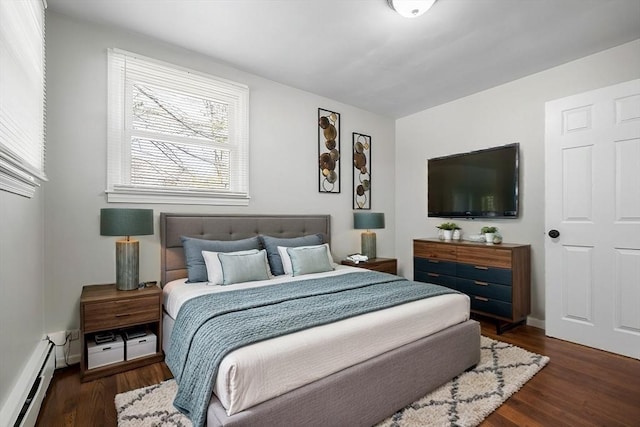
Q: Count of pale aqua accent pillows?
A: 2